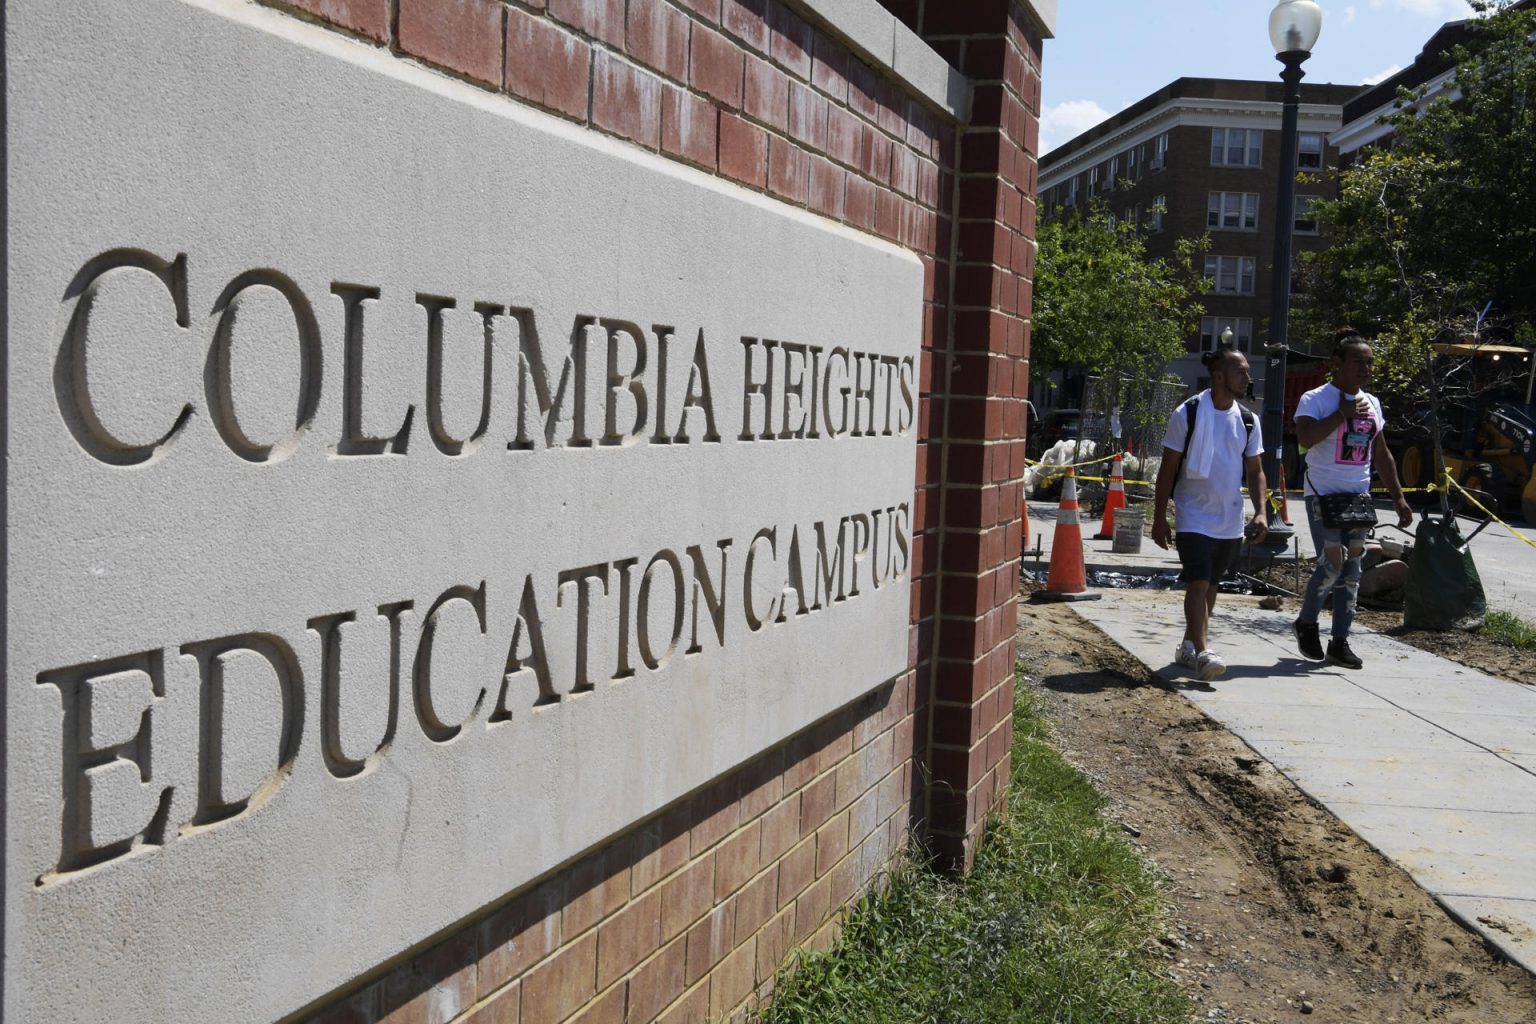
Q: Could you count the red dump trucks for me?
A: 1